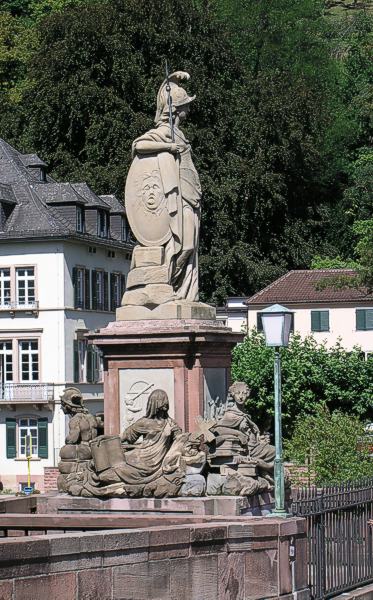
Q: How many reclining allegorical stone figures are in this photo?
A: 3